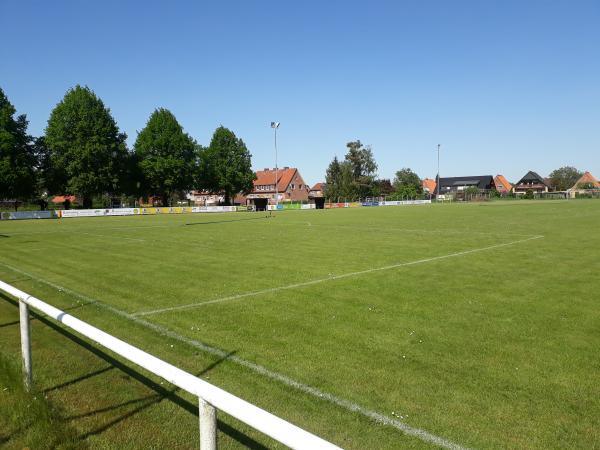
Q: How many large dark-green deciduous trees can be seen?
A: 4